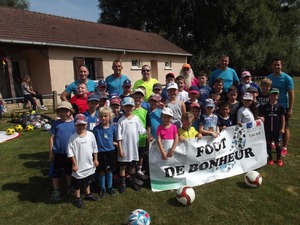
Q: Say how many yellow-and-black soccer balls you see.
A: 3